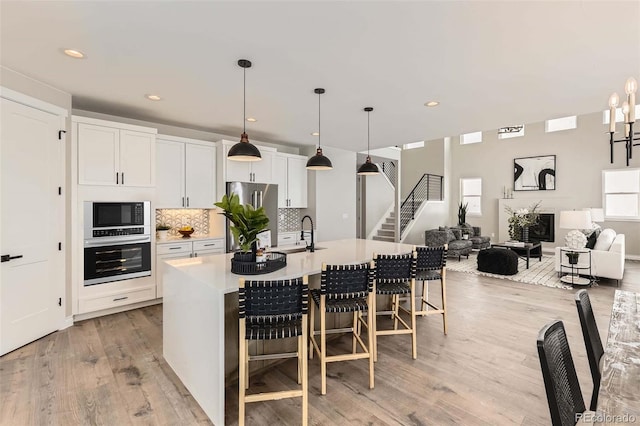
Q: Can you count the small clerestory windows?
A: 5